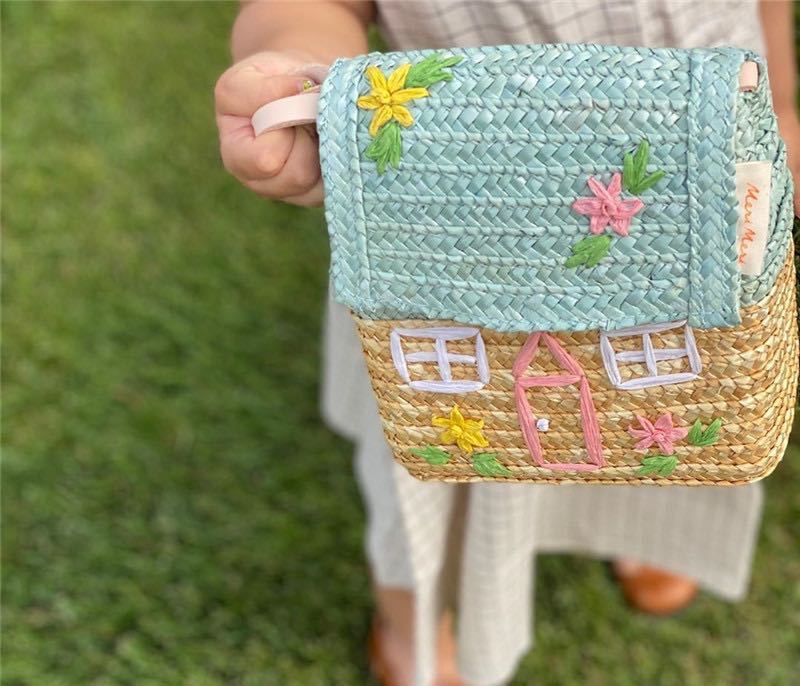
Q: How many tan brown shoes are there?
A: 2